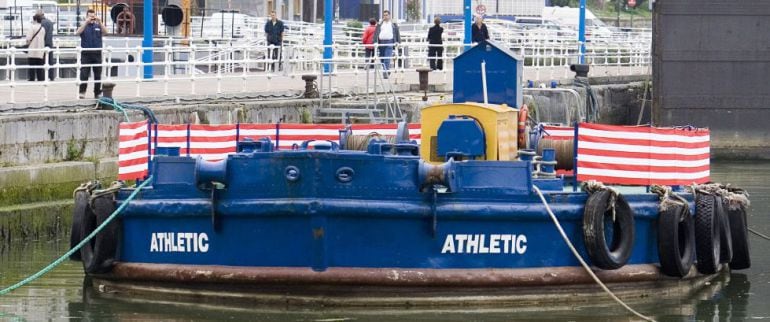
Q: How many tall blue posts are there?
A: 4